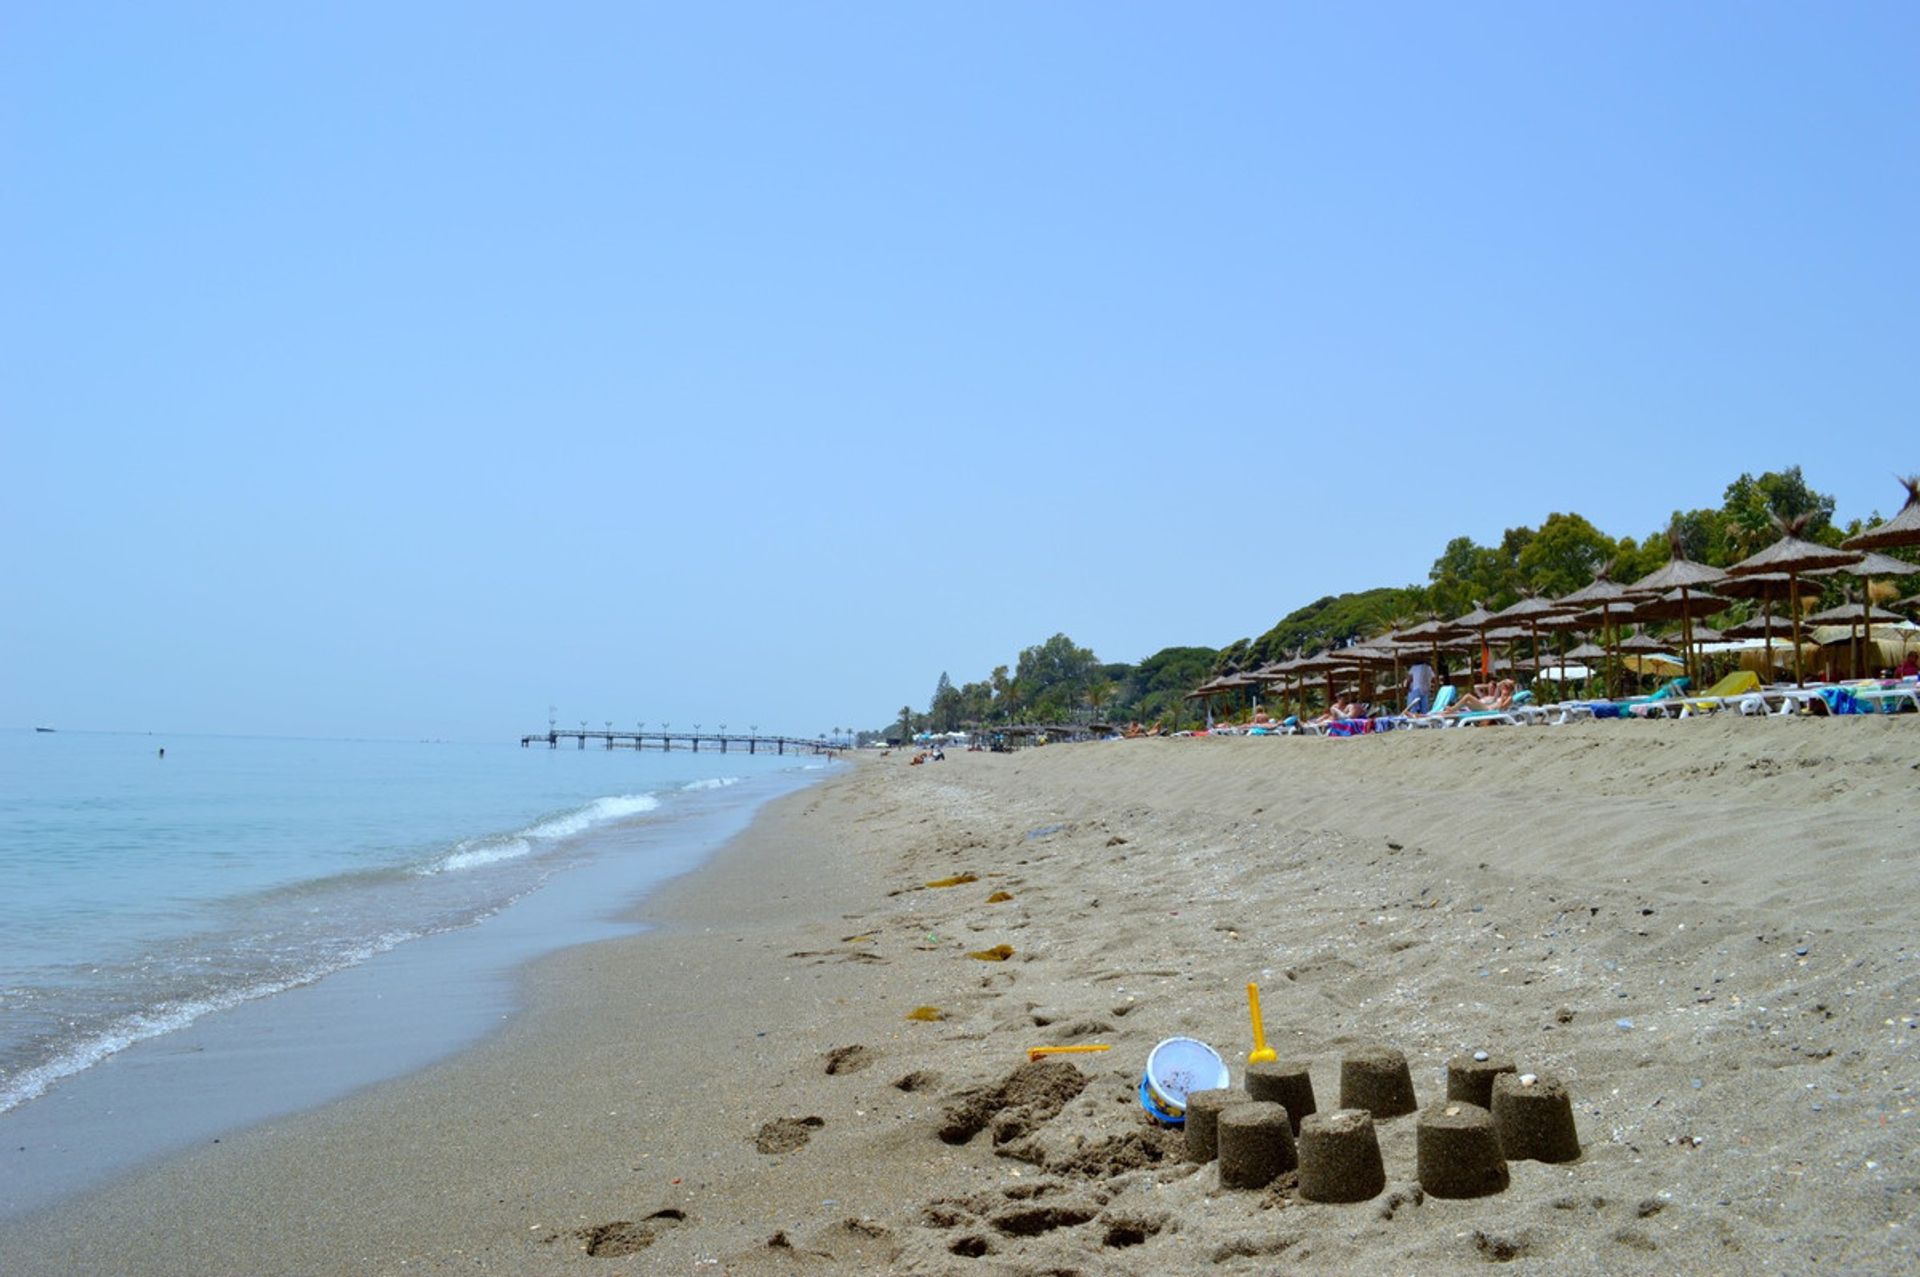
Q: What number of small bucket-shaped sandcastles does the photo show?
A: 8